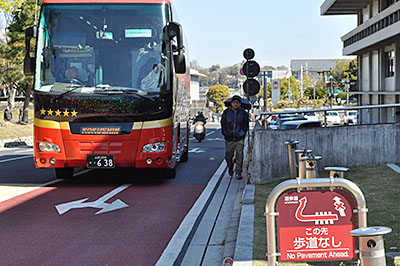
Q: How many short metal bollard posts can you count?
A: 5